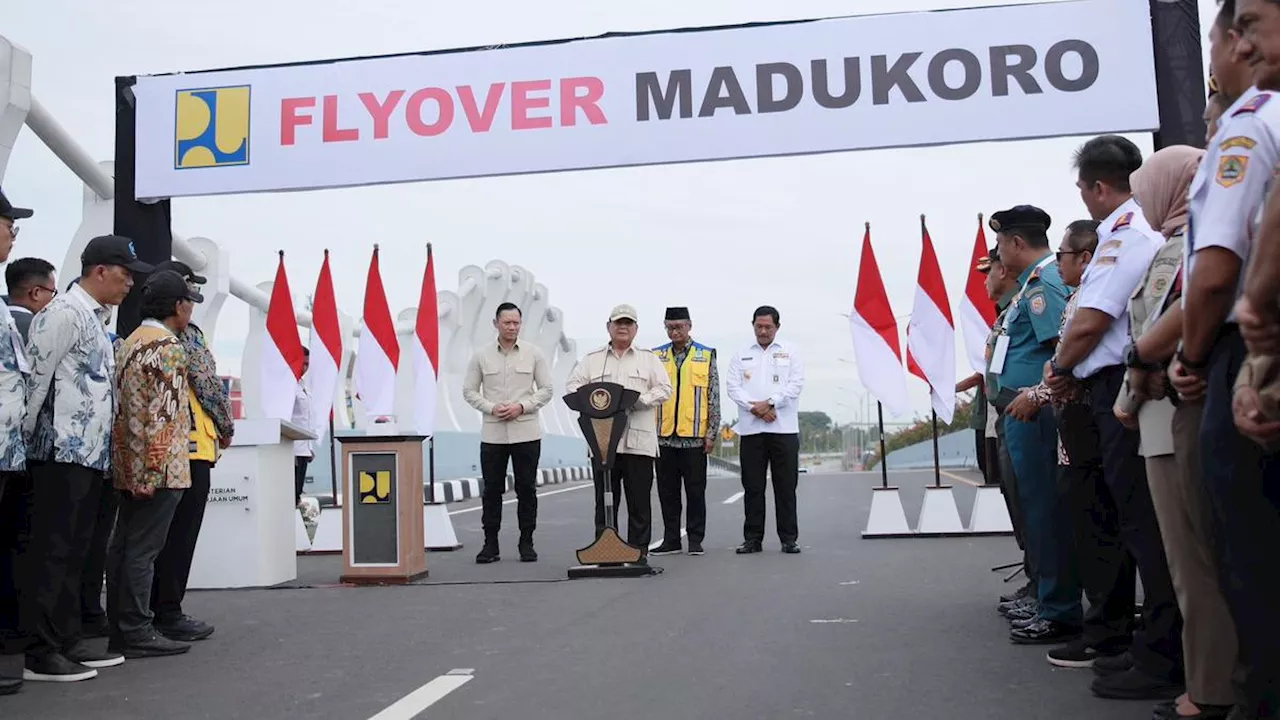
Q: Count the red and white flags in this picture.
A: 7